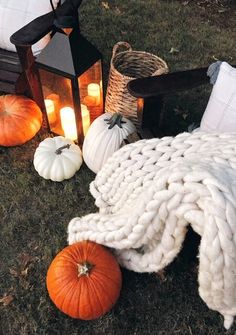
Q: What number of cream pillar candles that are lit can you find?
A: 4